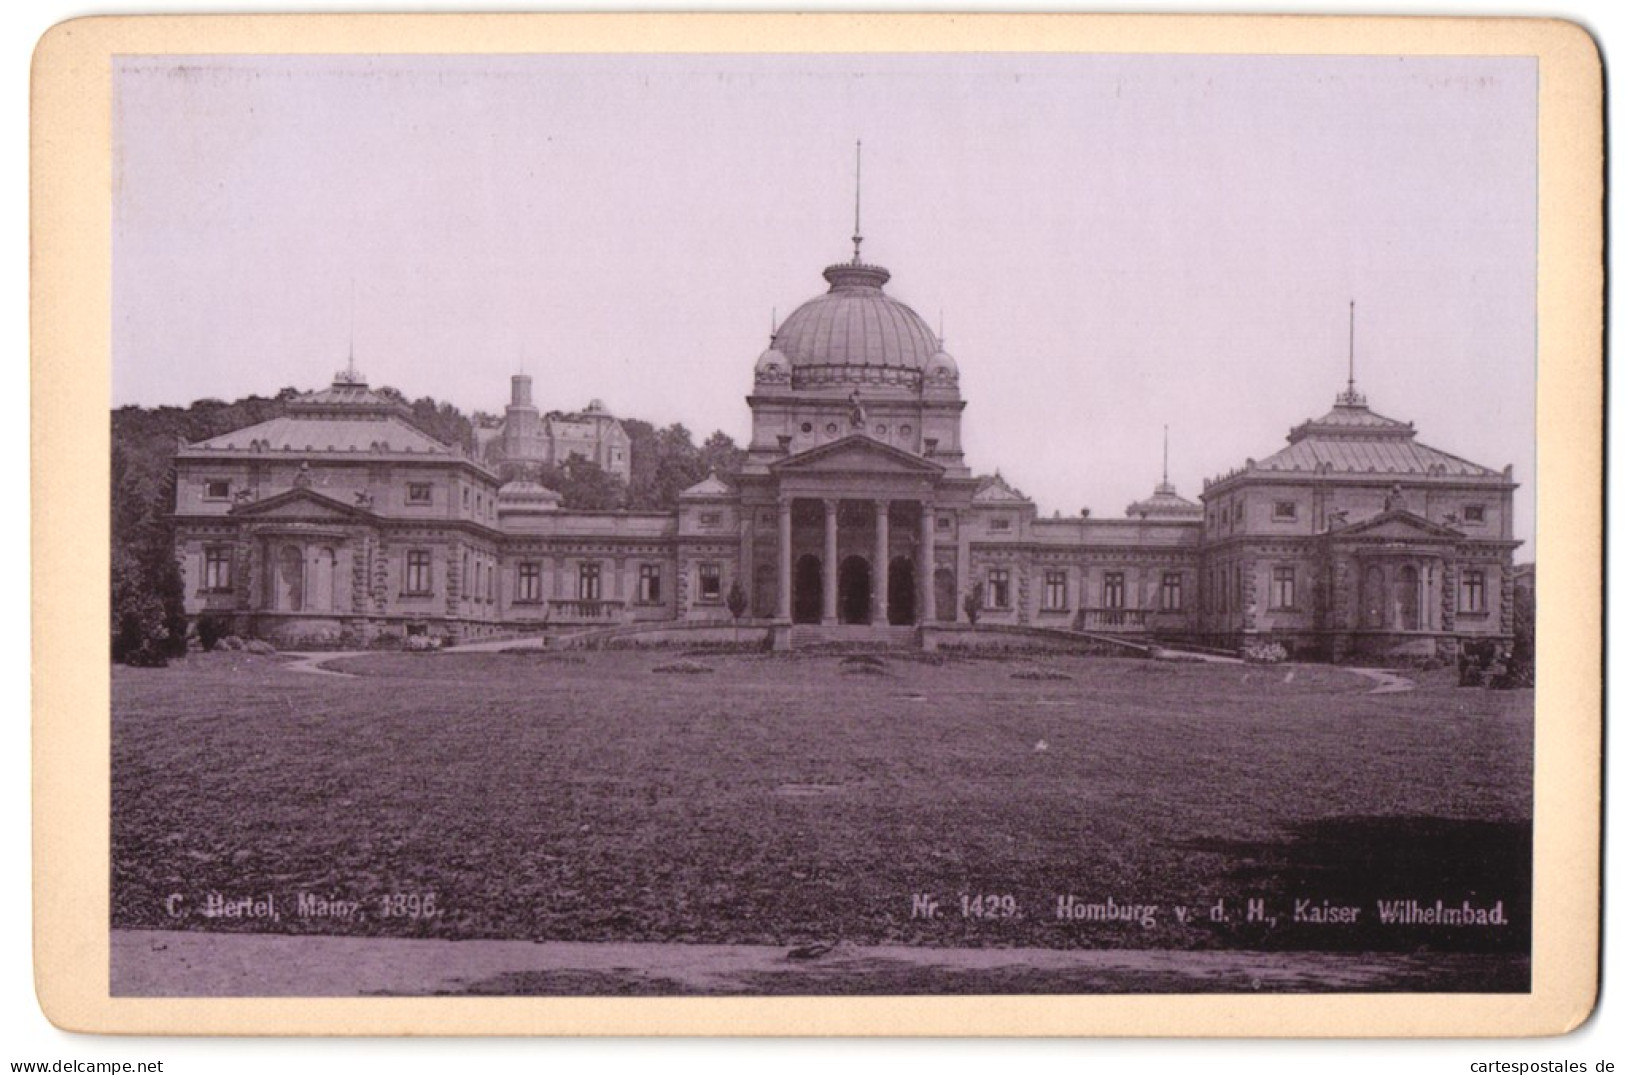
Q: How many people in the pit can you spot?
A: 0